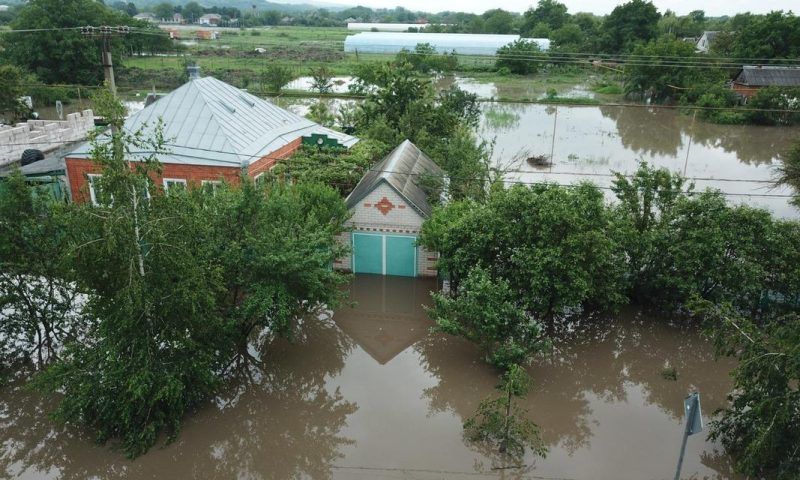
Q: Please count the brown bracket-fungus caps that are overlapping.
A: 0